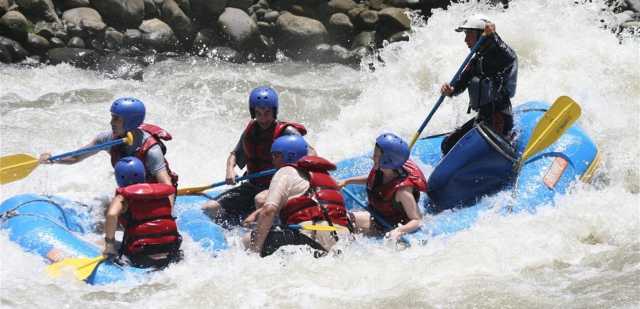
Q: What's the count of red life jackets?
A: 5